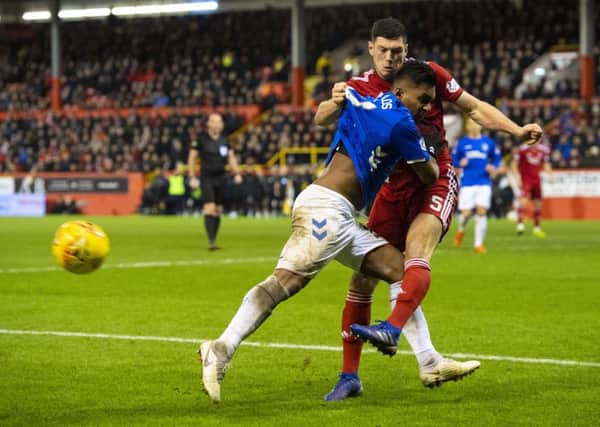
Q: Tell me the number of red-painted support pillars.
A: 3